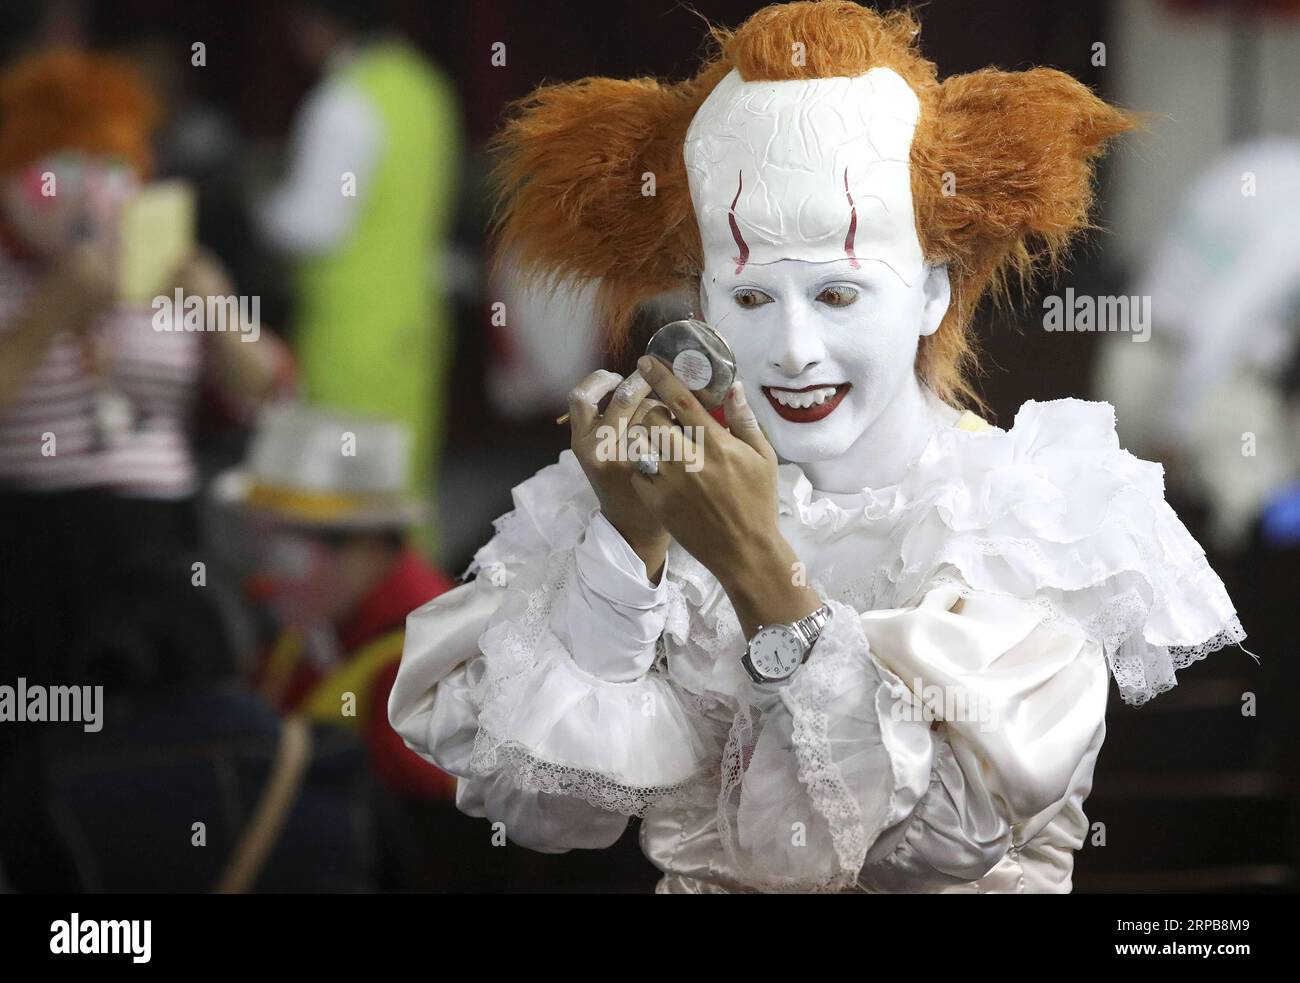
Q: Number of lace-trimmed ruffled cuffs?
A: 2